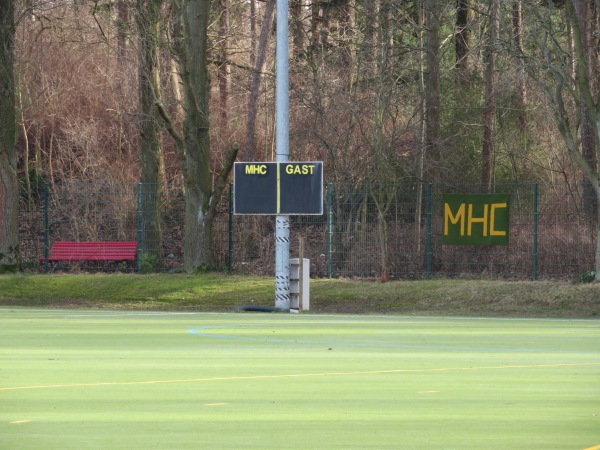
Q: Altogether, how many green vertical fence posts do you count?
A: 6